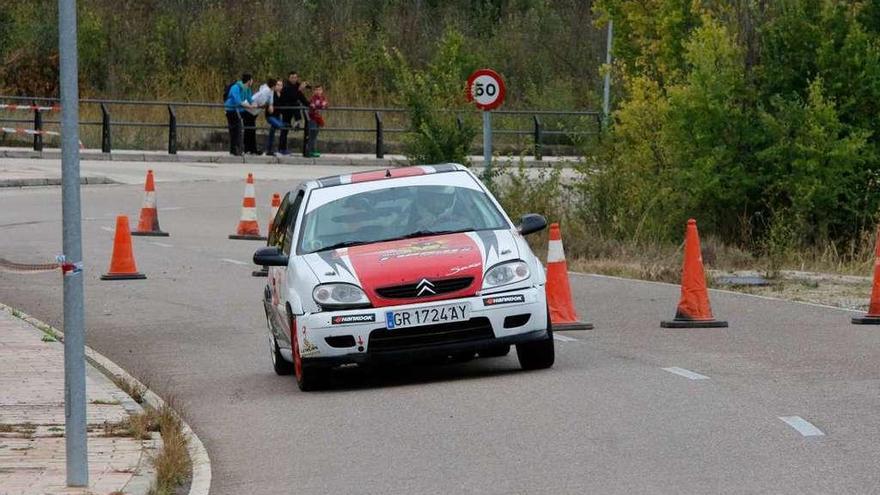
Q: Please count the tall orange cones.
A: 7